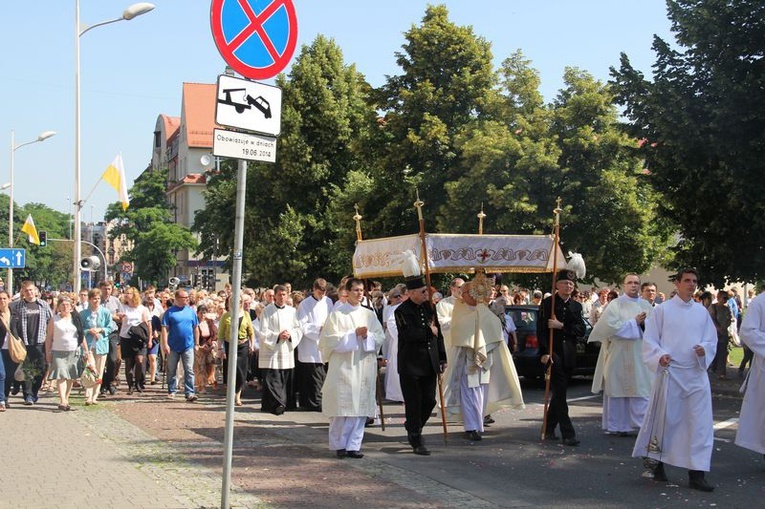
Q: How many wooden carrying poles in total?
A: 4